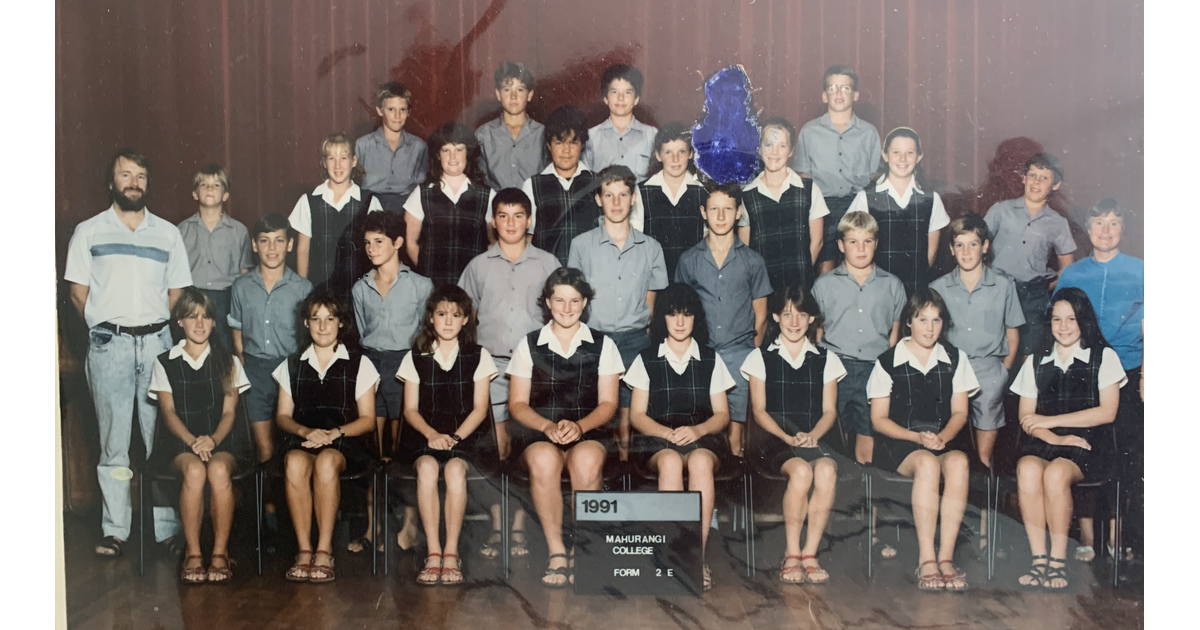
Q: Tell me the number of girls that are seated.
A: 8